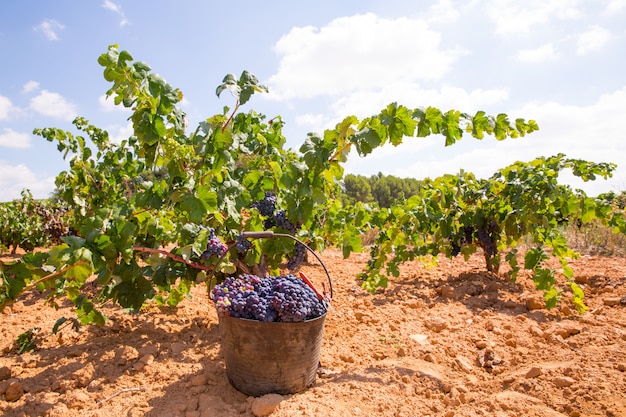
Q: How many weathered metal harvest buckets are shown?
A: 1